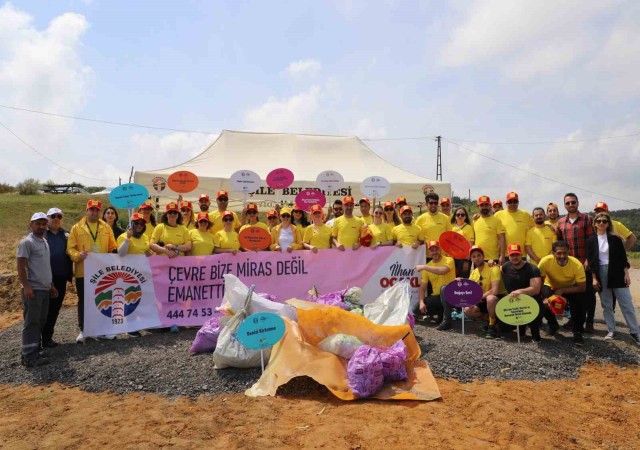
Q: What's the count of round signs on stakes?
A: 12